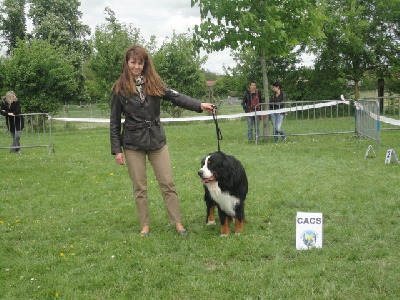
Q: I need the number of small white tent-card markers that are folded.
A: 2